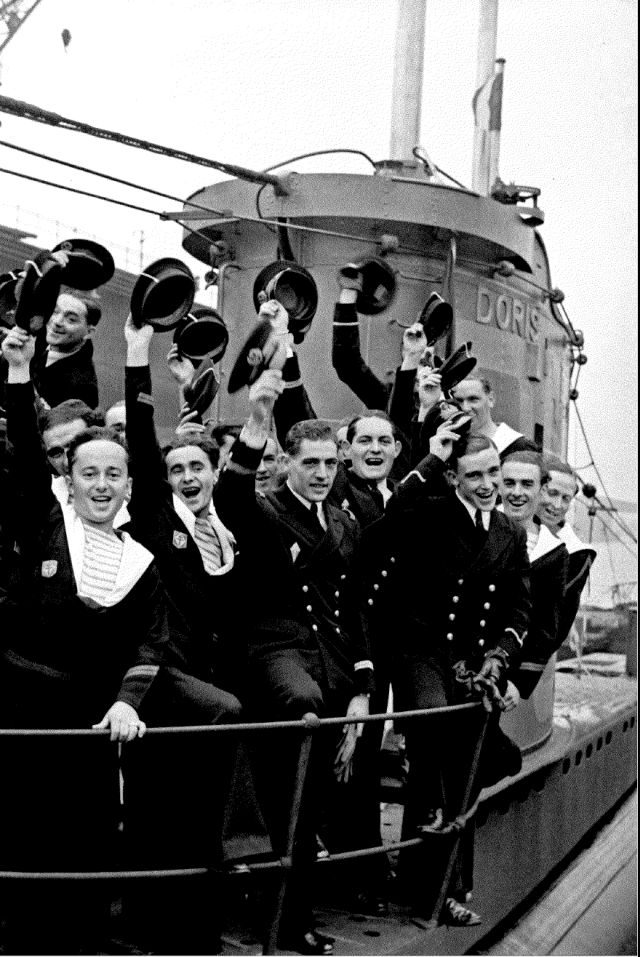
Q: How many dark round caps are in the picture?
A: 12